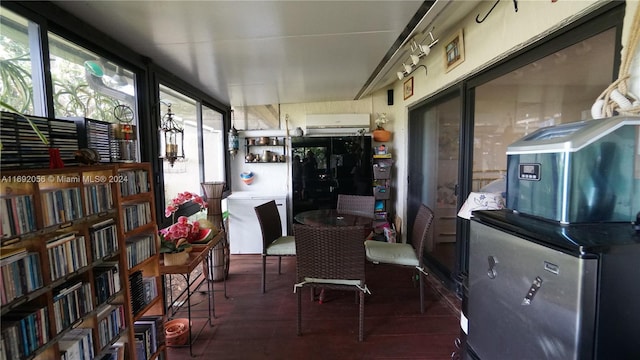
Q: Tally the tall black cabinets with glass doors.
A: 1